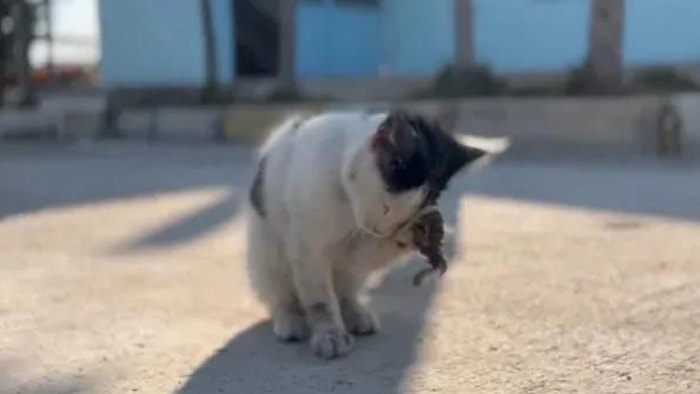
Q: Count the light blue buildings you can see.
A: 1